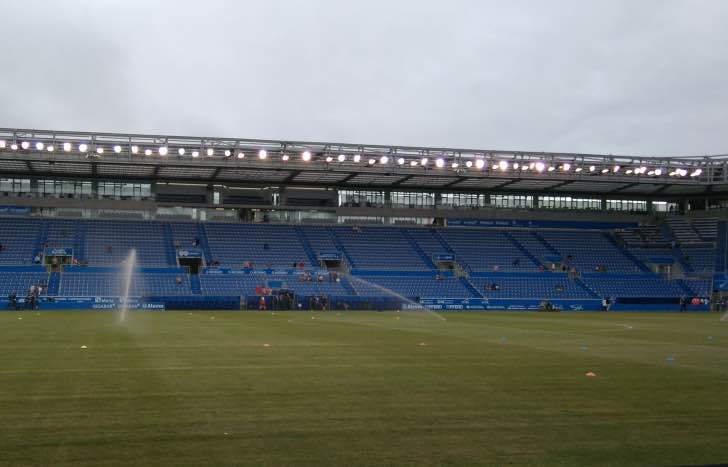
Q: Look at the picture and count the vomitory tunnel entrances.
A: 6